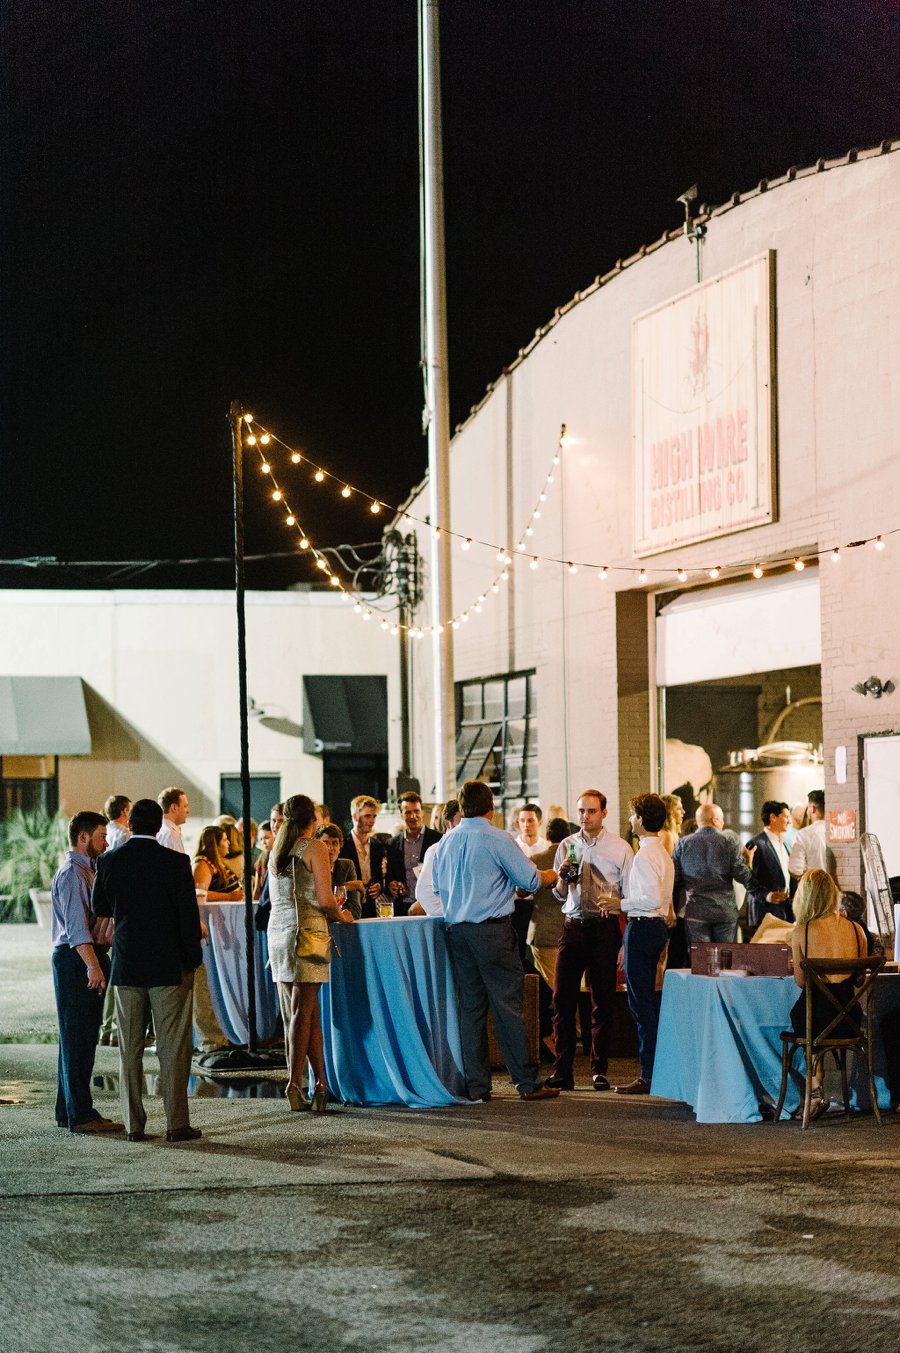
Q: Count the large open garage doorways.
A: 1